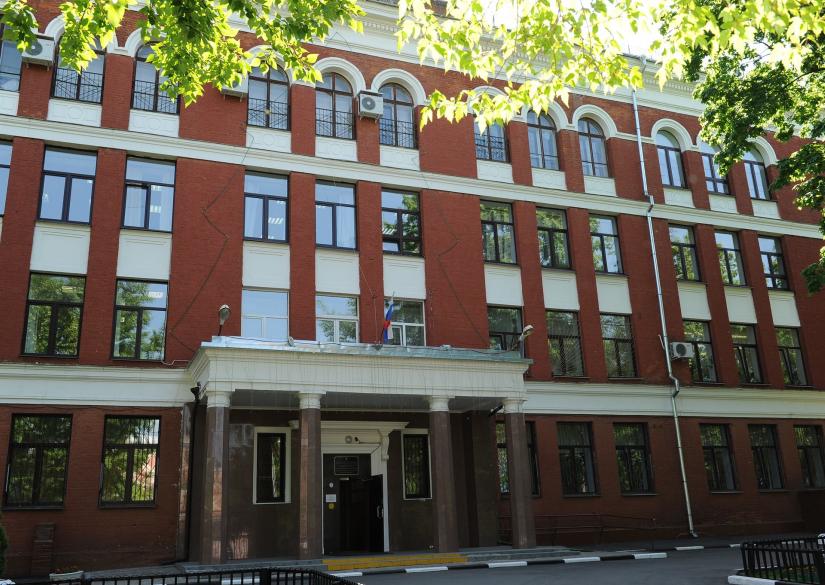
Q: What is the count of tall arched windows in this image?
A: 12